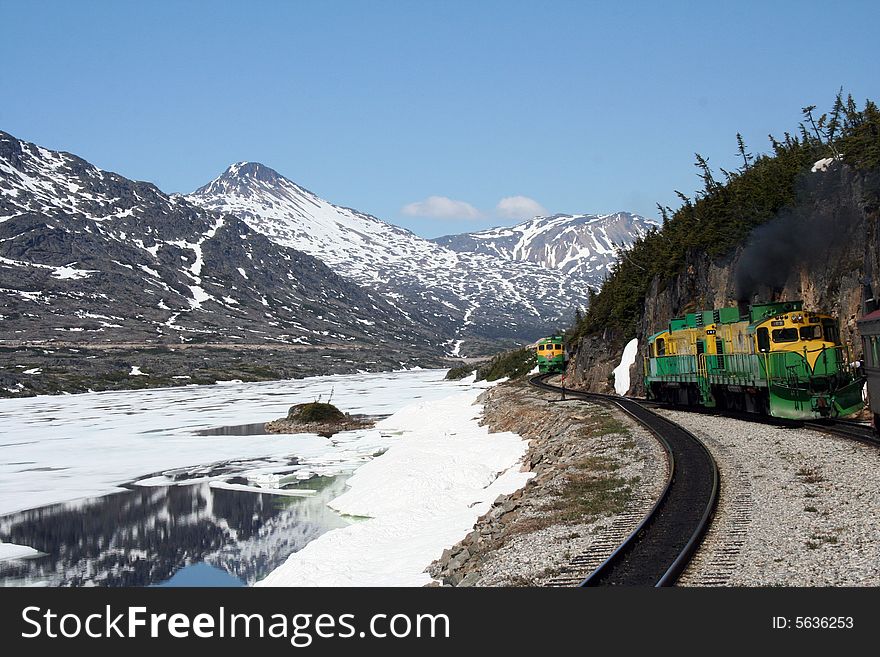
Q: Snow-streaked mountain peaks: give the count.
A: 3